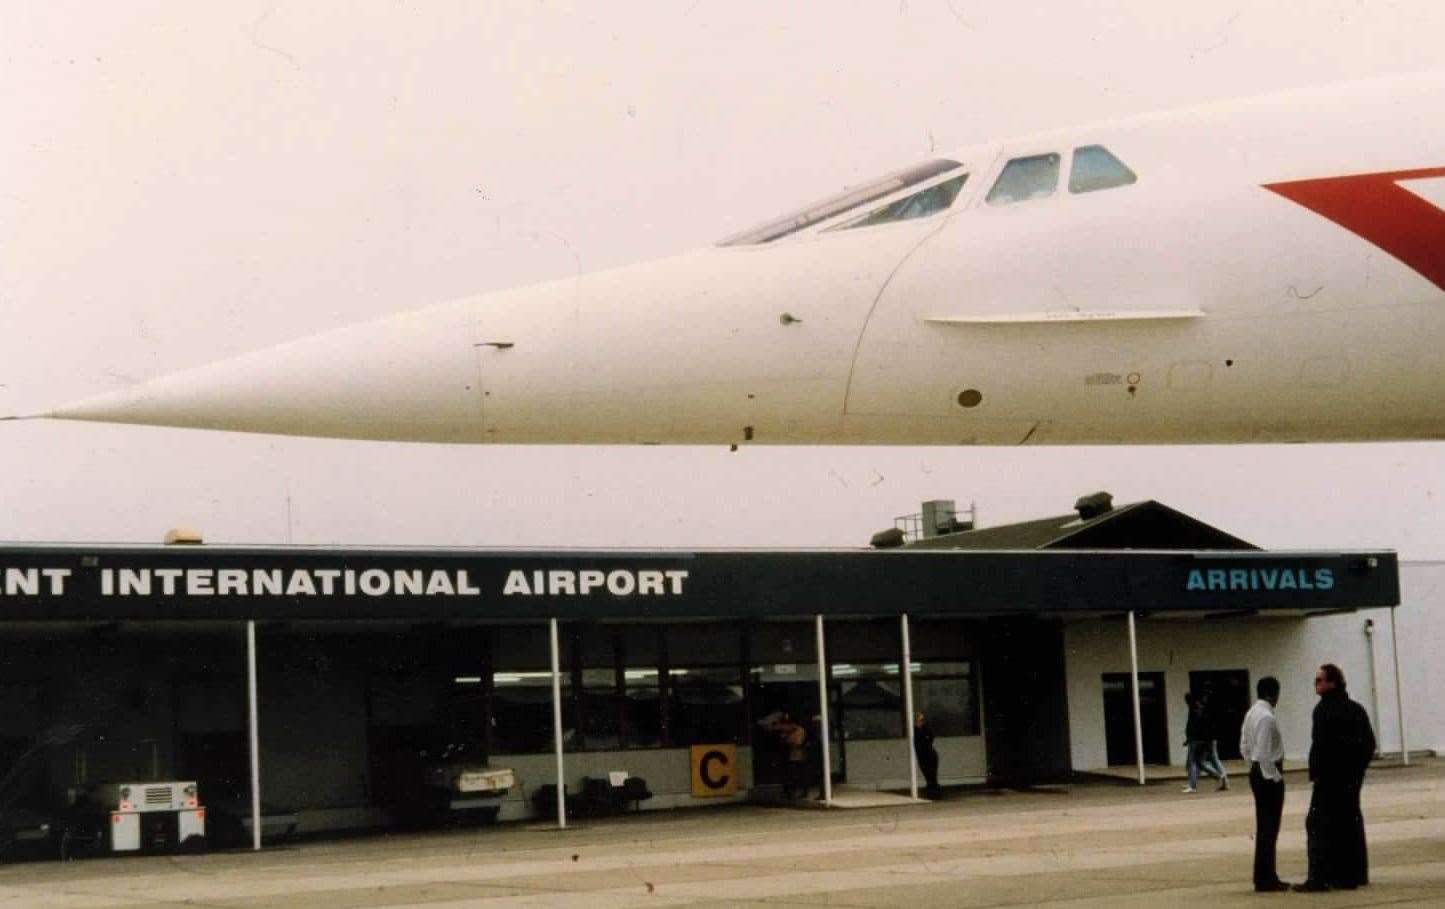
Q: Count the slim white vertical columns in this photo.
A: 6